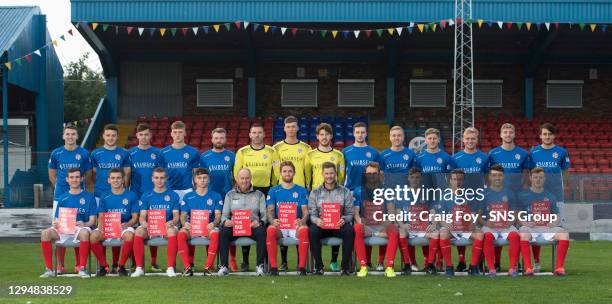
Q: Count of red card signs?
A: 12